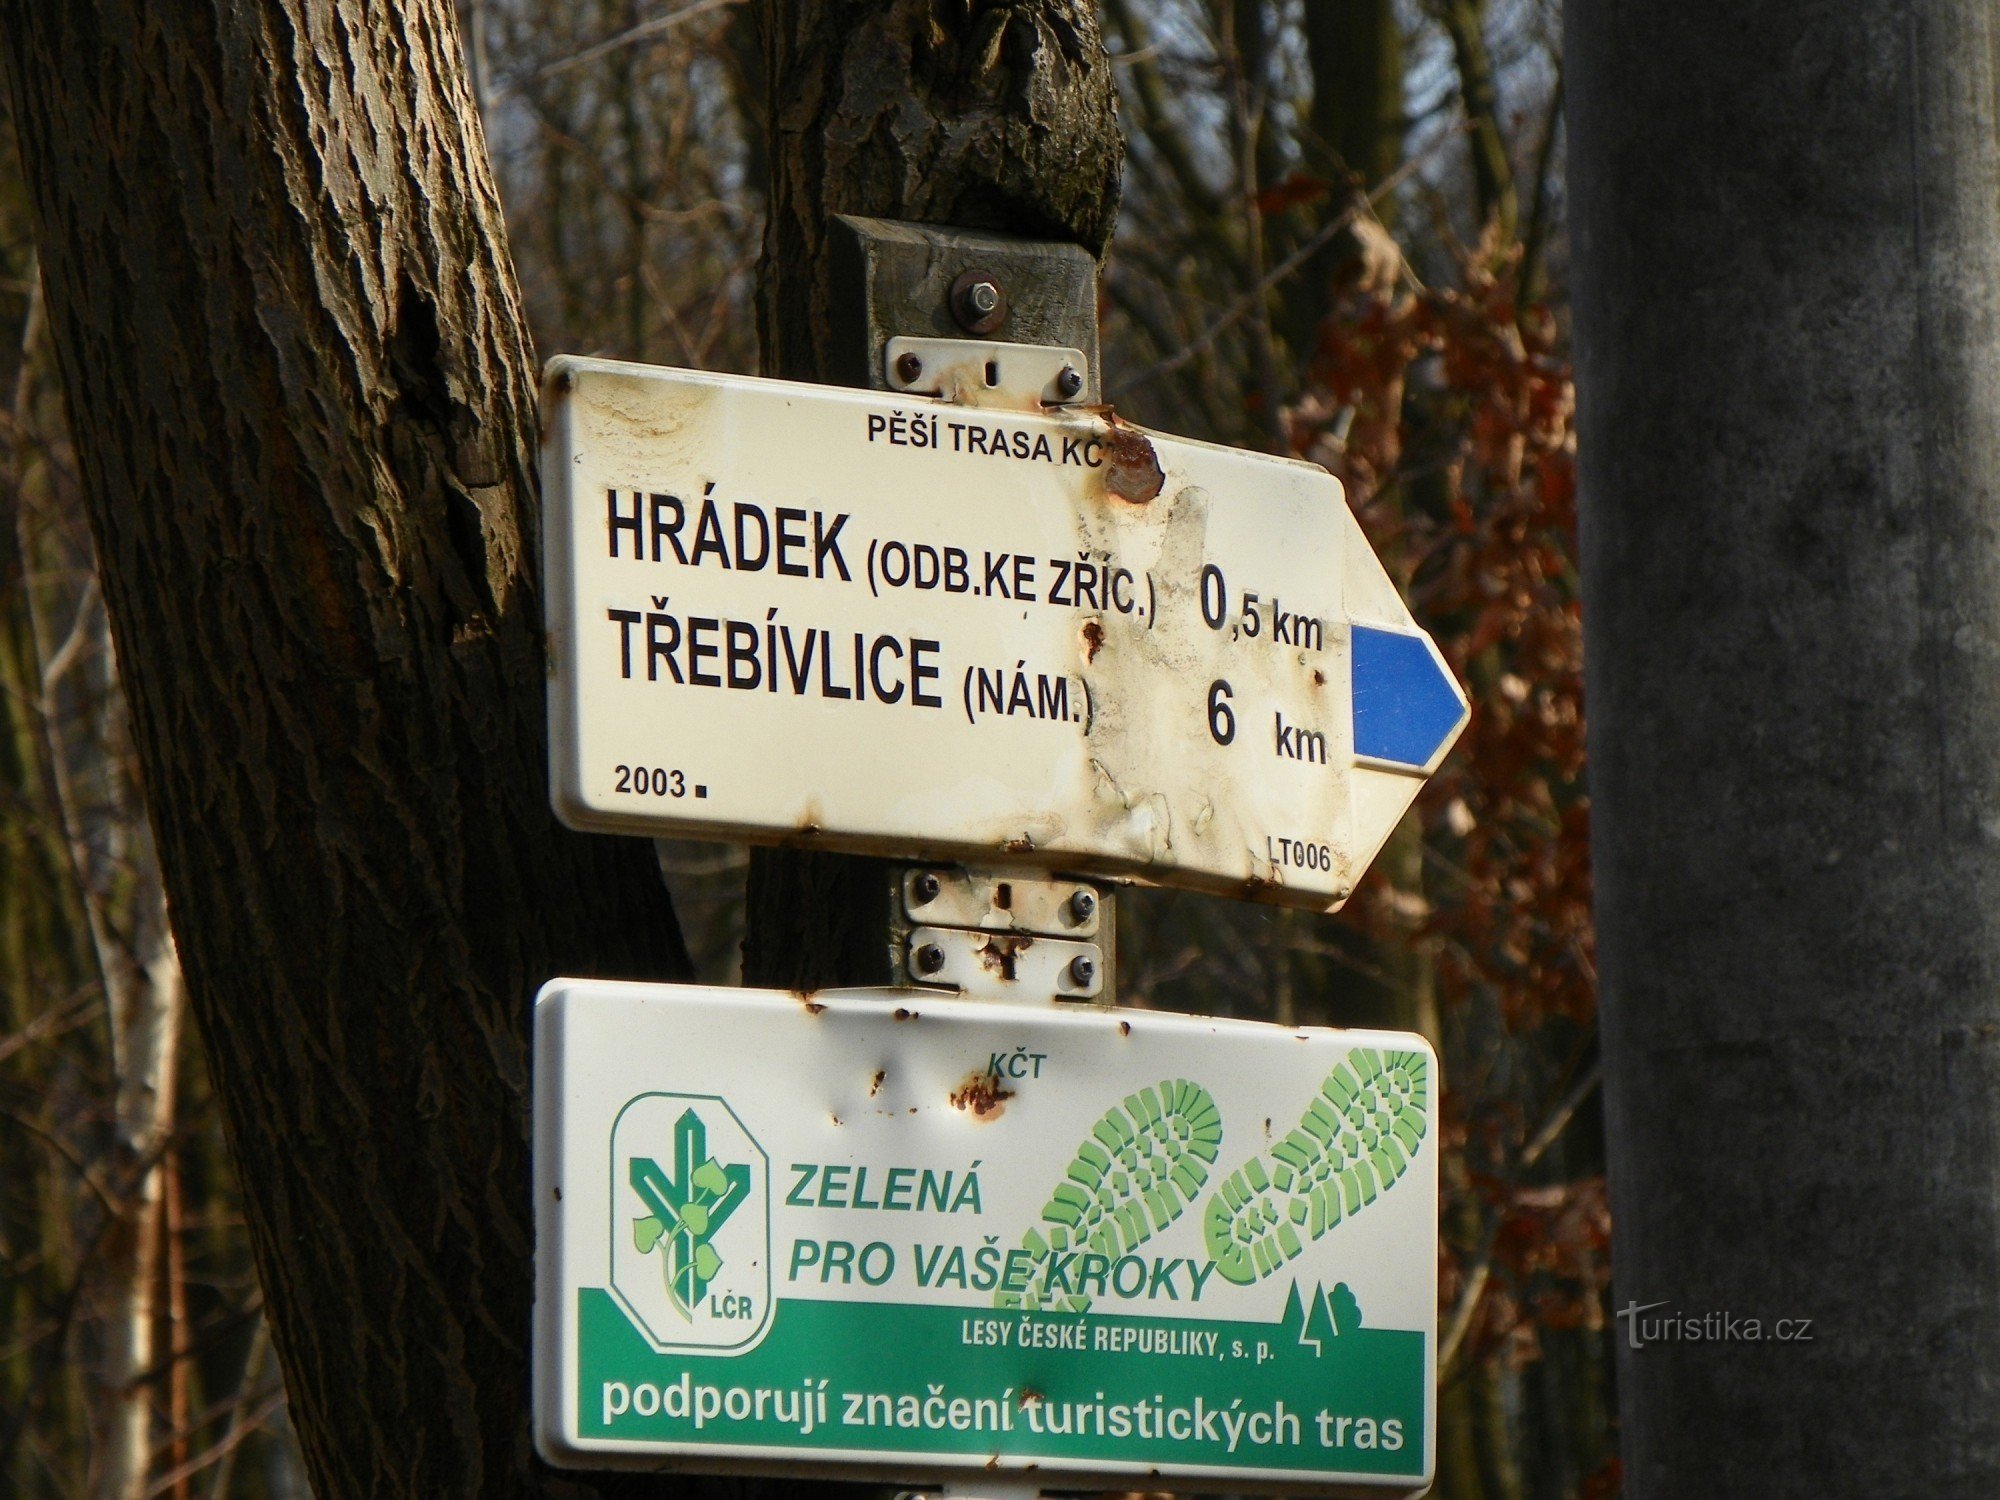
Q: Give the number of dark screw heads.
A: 6